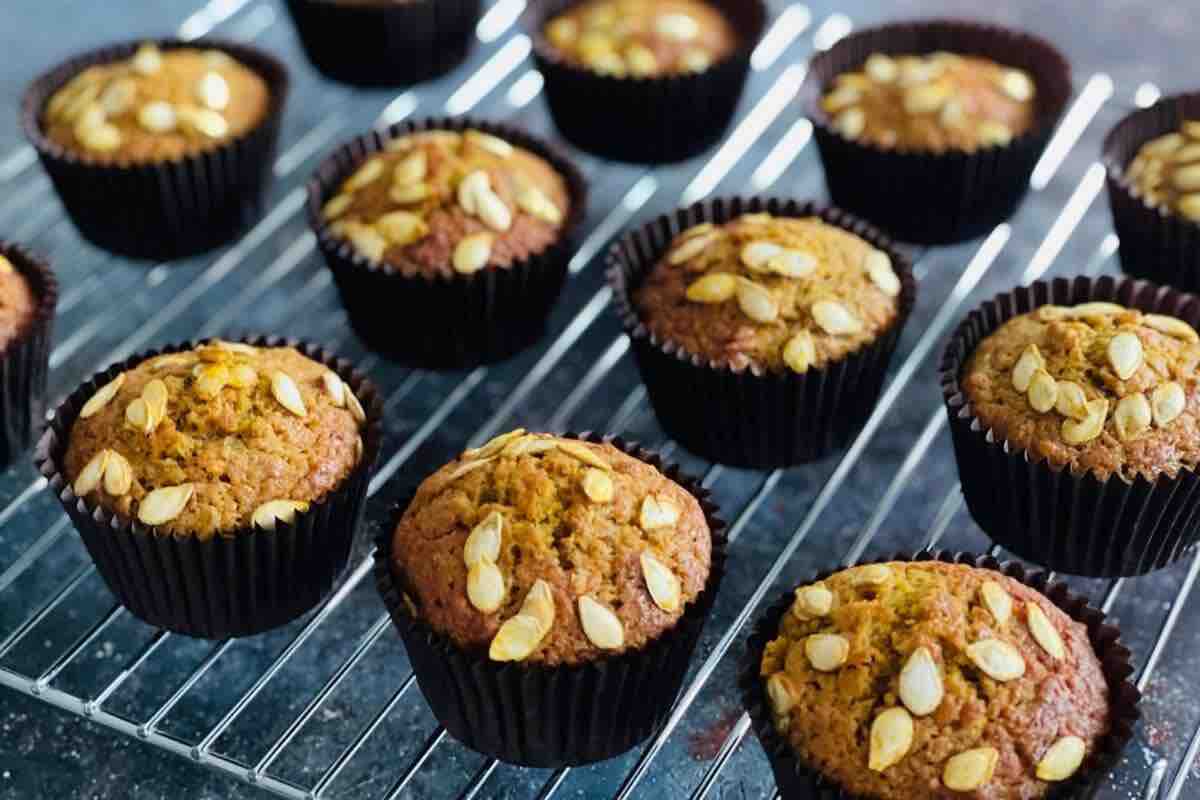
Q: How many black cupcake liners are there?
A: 12